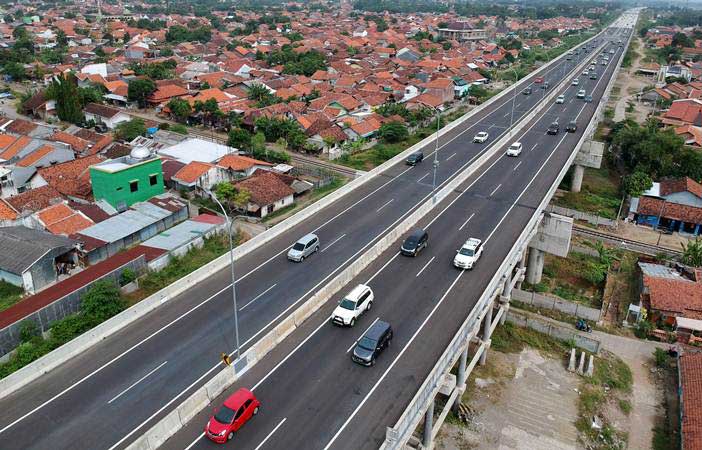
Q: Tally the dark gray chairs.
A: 0